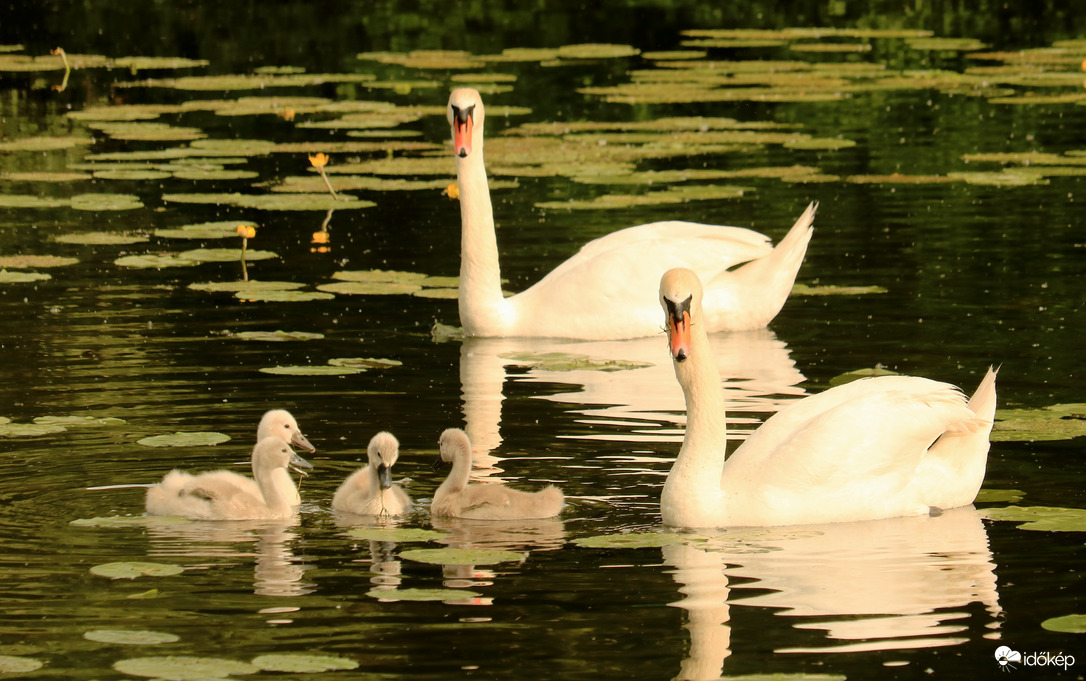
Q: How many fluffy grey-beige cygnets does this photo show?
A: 4